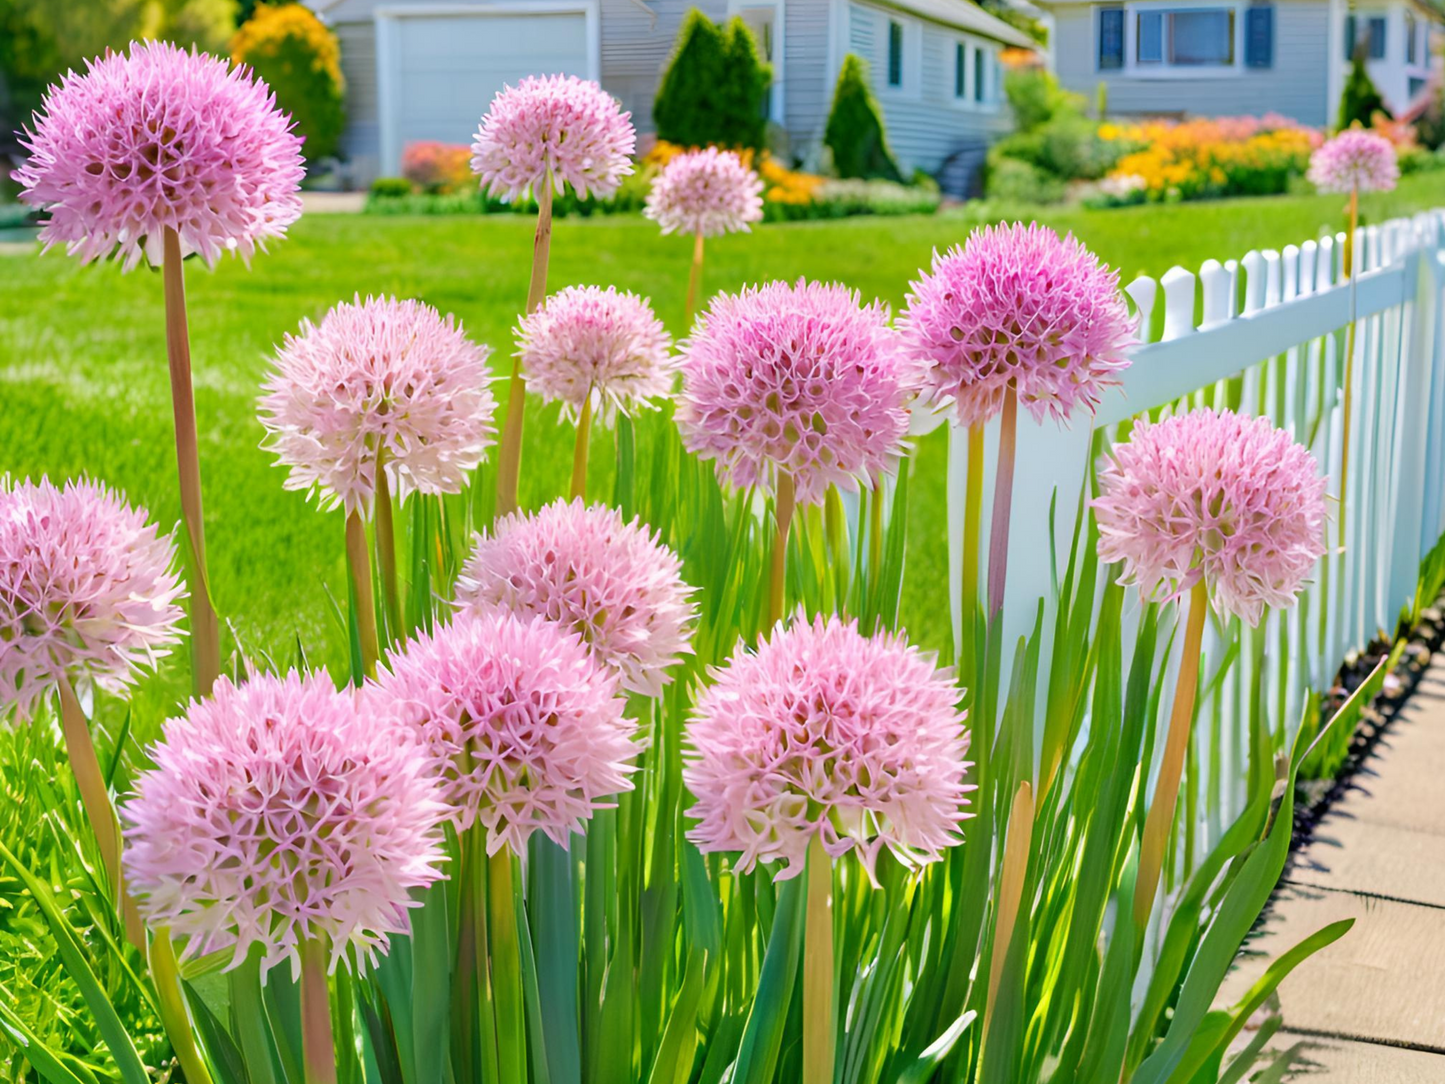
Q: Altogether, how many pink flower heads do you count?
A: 14